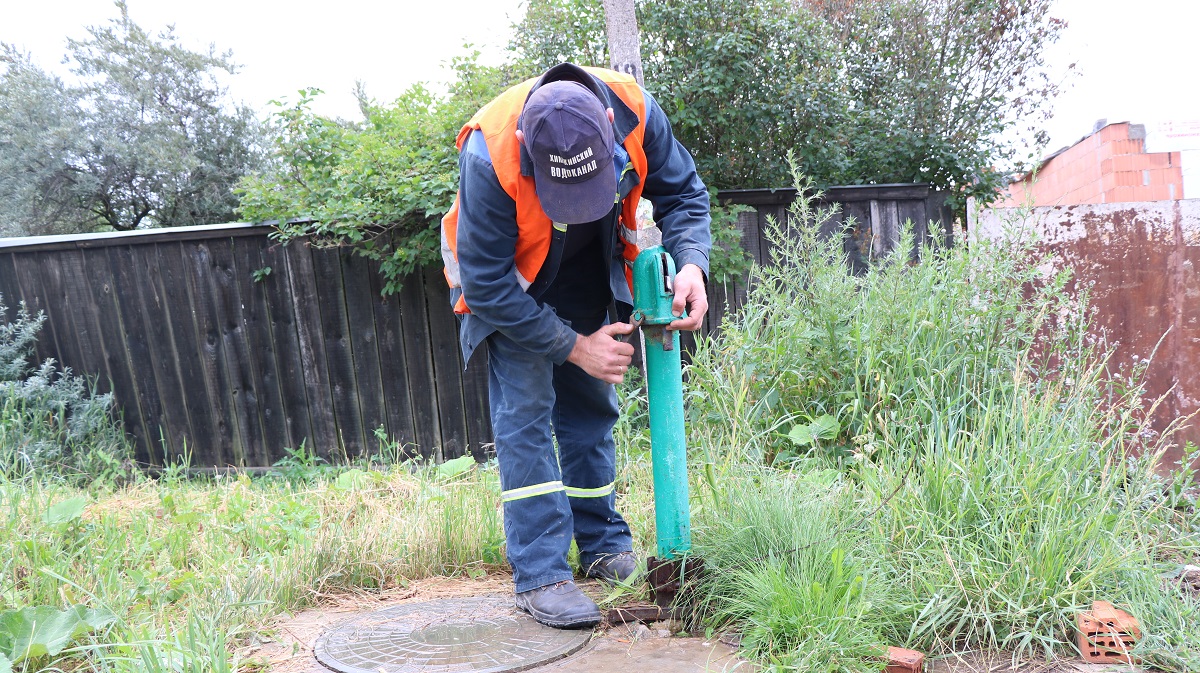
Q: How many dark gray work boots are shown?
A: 2